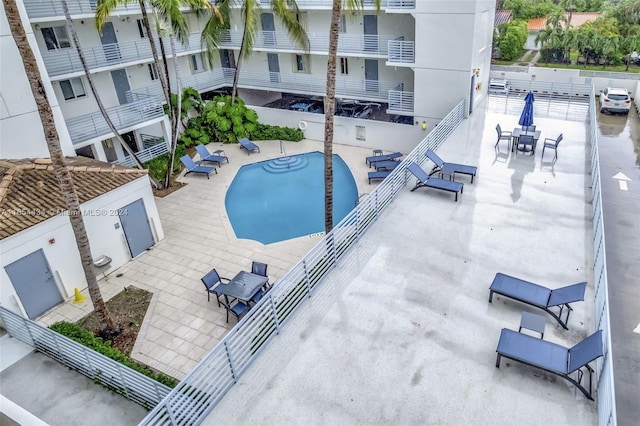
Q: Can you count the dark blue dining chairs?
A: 8